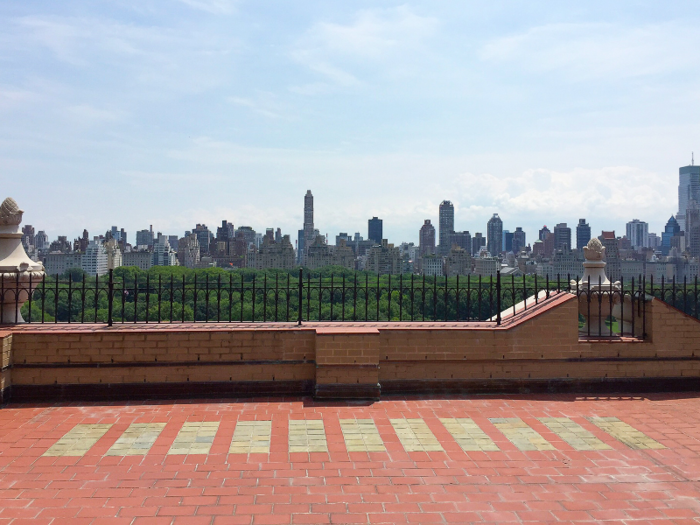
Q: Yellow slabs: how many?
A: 11